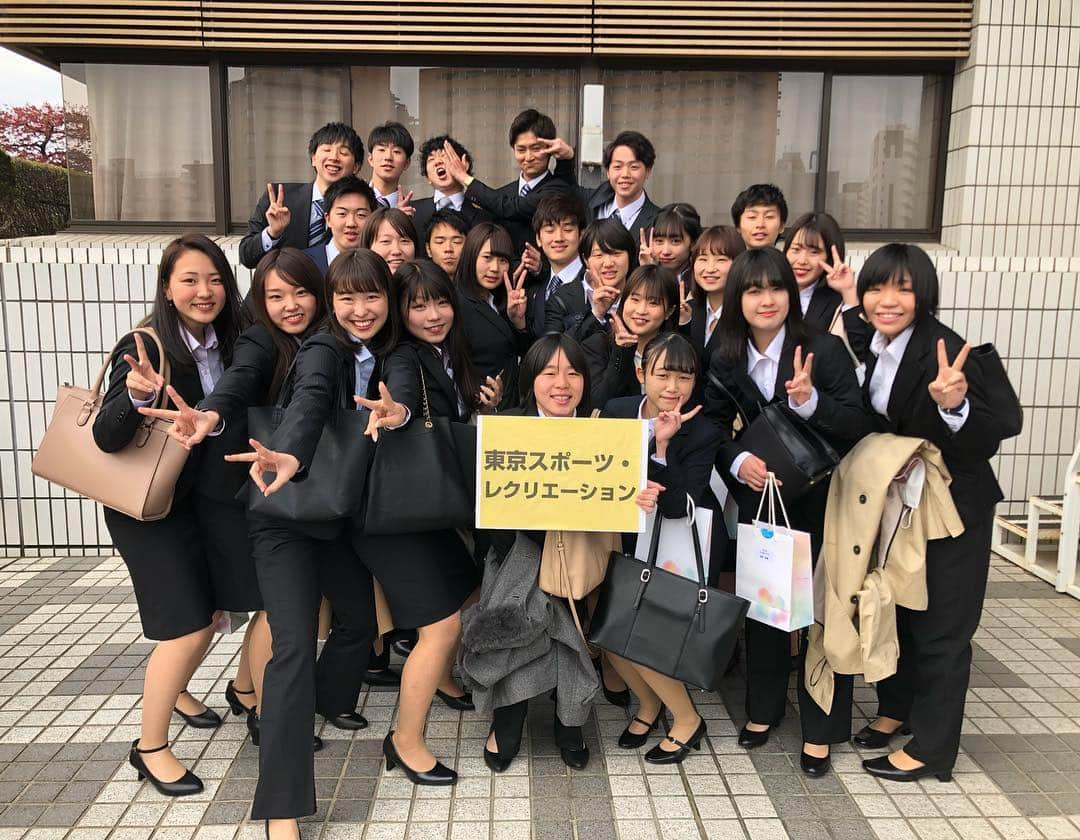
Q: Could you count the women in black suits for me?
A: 15